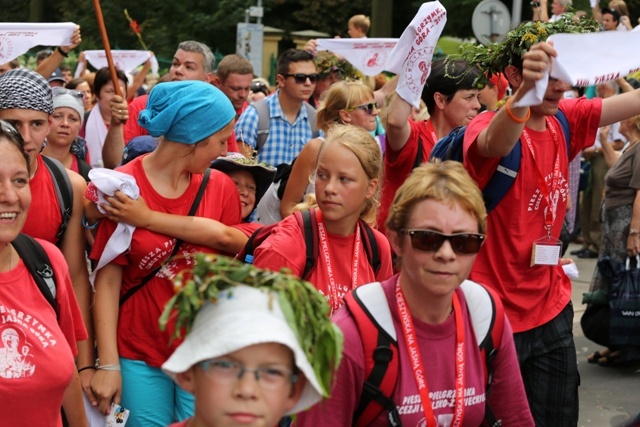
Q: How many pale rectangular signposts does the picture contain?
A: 1